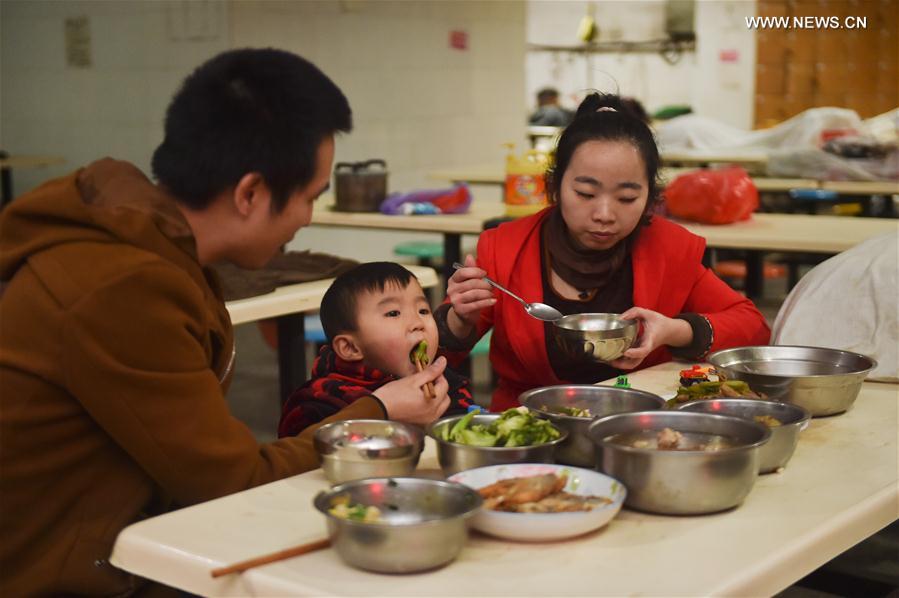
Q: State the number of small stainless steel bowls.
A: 2